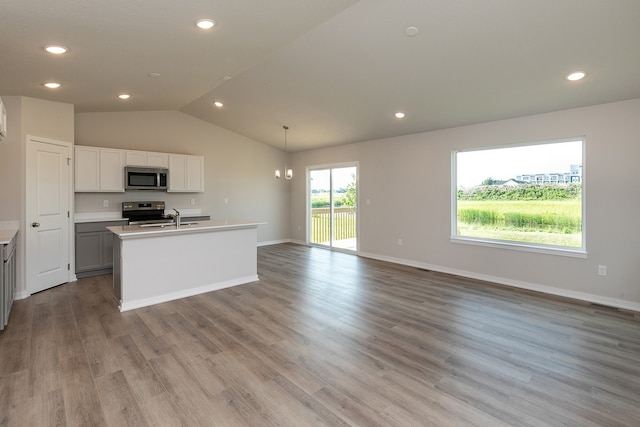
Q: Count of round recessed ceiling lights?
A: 7